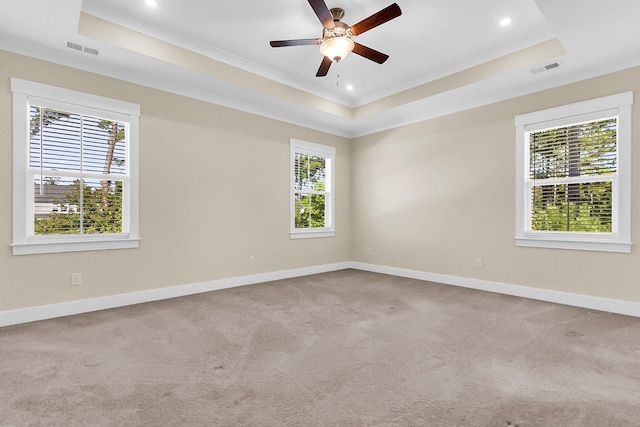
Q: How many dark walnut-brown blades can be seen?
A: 5